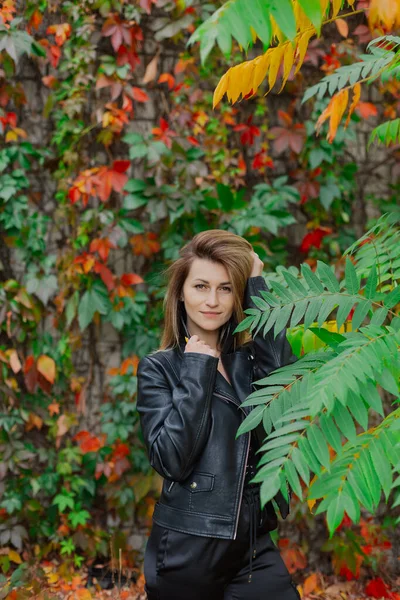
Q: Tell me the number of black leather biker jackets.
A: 1